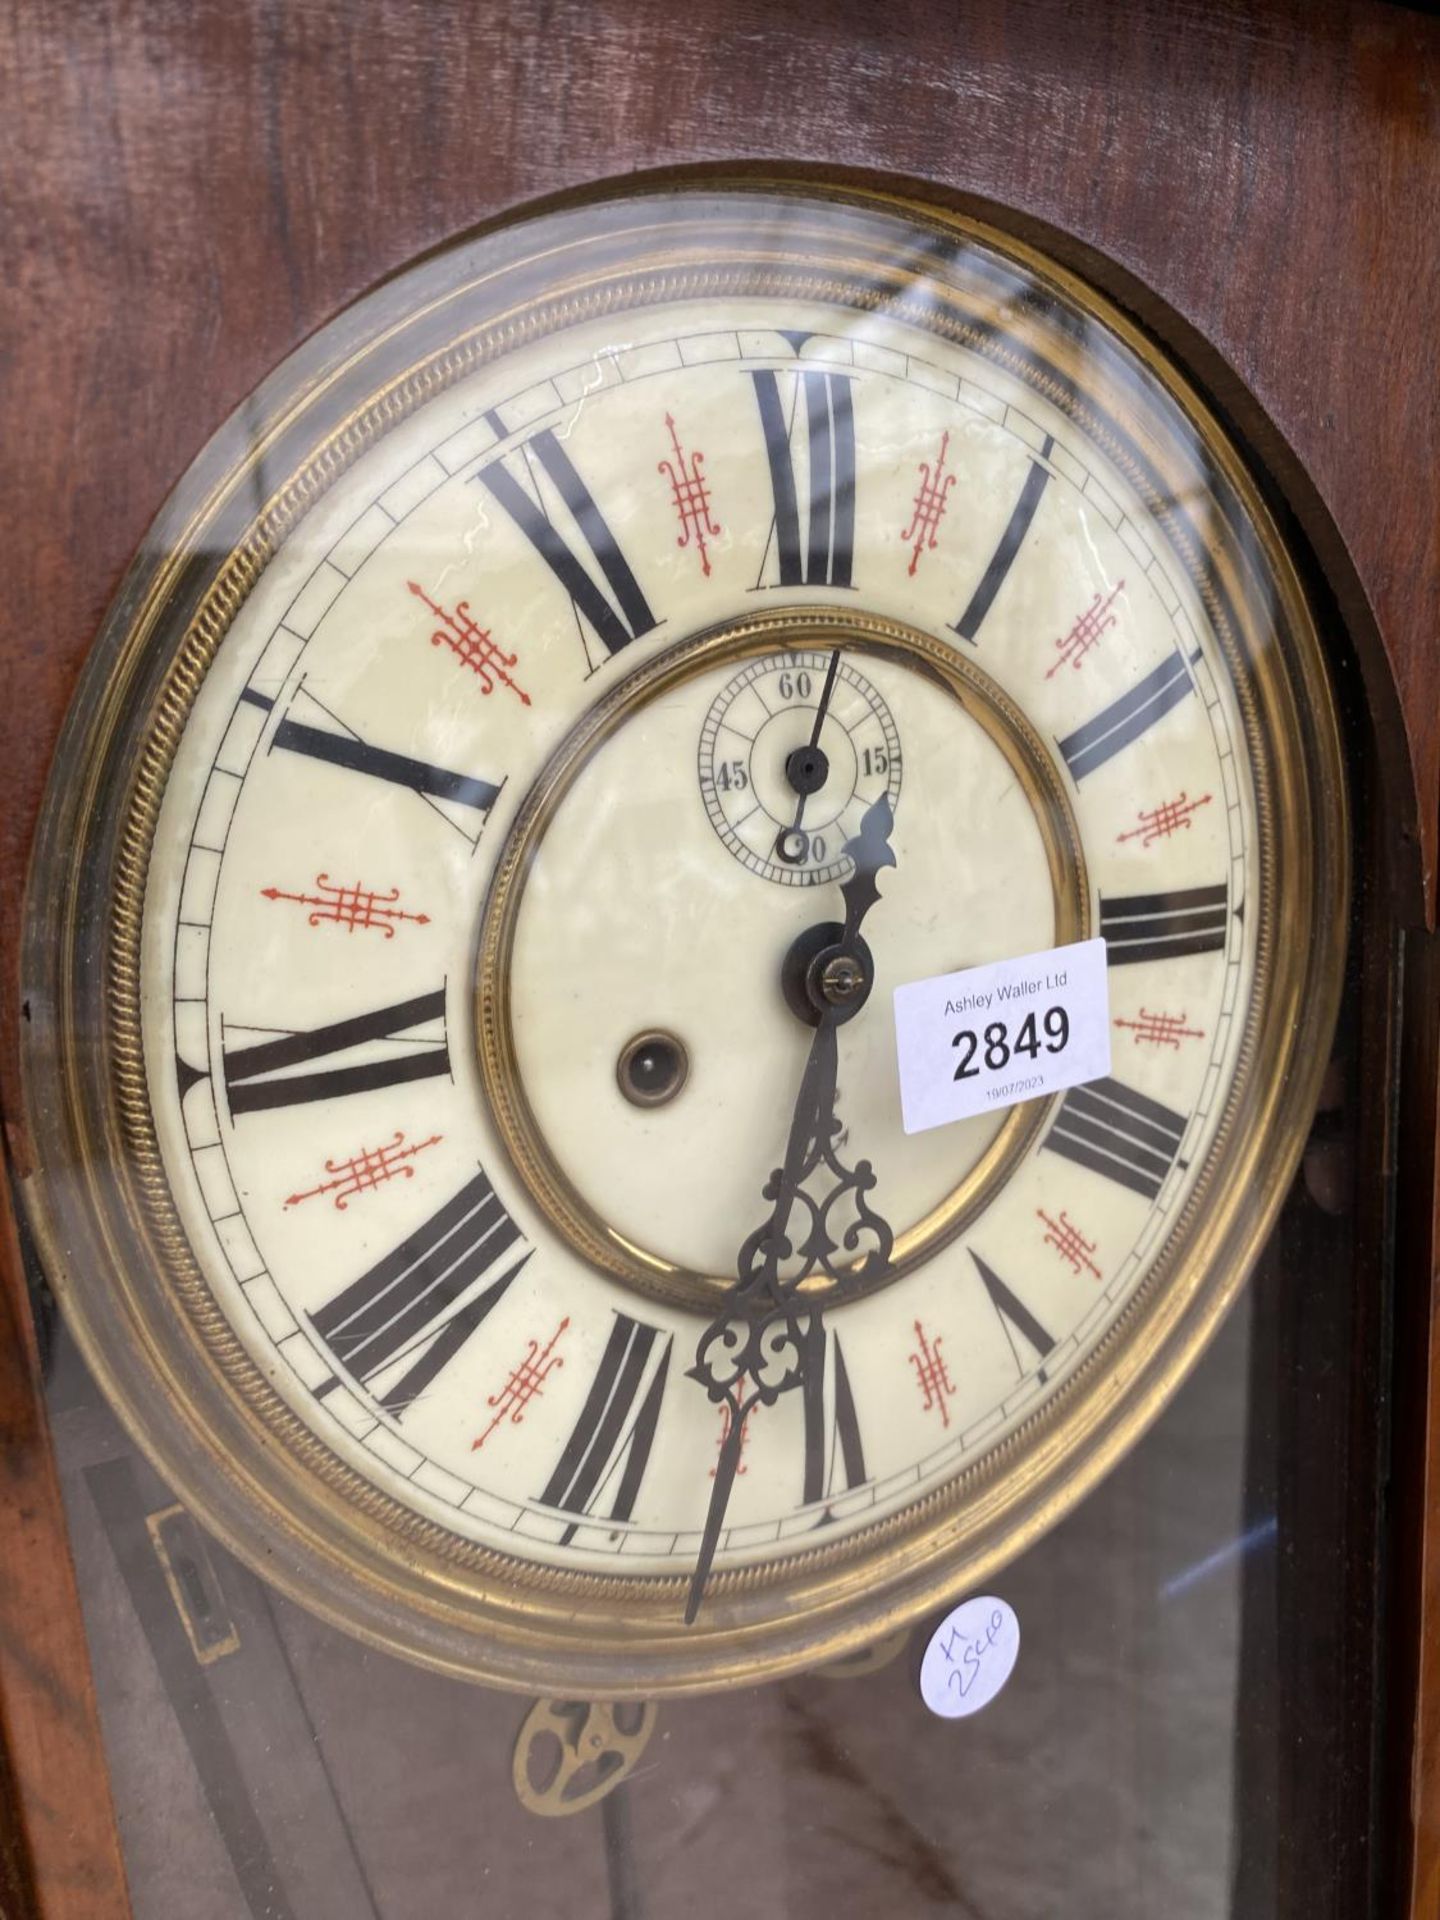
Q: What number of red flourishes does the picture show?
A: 12